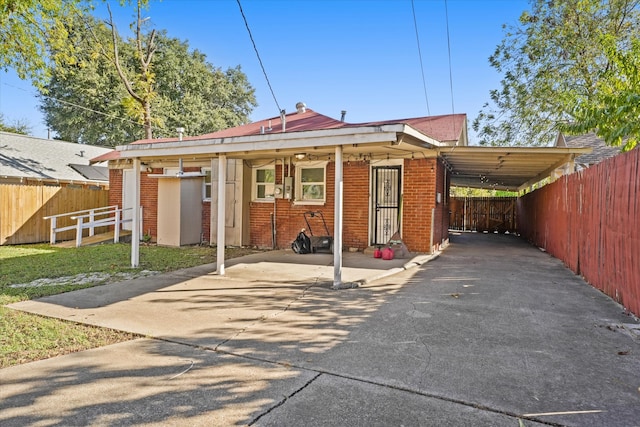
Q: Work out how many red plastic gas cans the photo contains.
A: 2